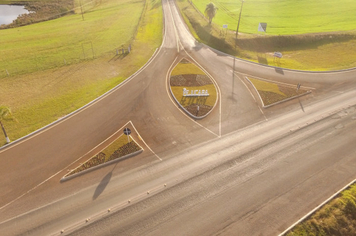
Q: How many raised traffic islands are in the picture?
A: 3